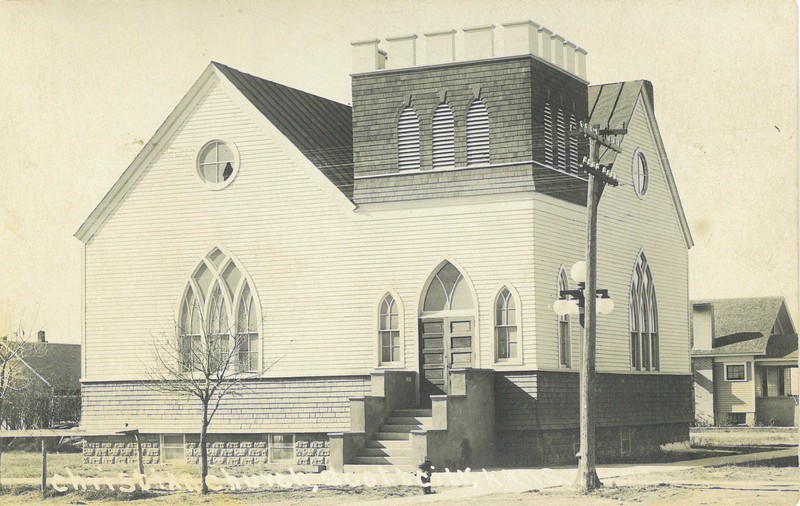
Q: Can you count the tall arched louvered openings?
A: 6